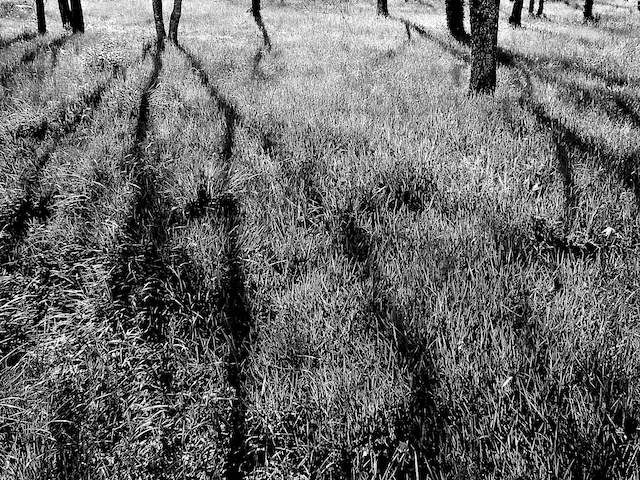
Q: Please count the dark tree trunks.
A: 13